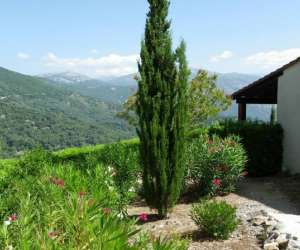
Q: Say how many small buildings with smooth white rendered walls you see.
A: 1